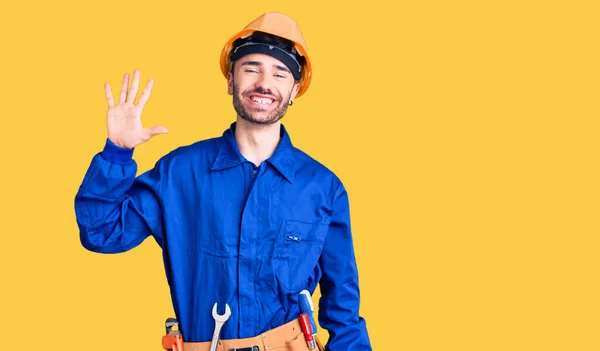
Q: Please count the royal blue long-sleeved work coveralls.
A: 1